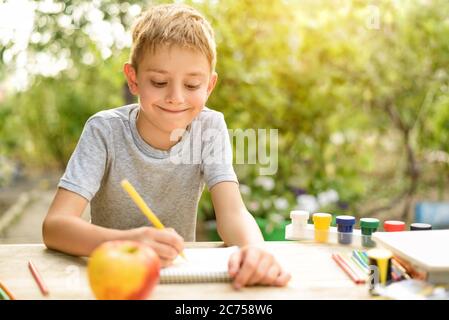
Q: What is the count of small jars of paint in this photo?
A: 6